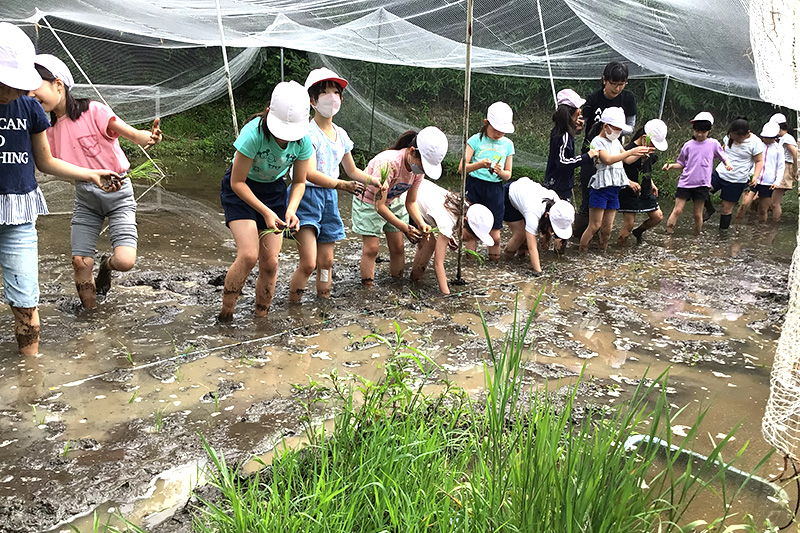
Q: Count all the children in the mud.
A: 15